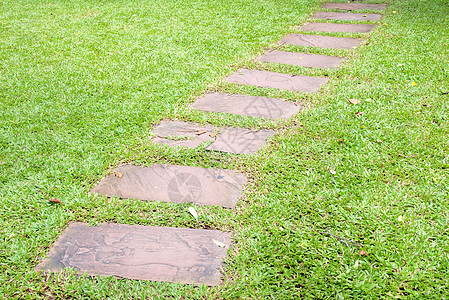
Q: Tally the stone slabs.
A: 10